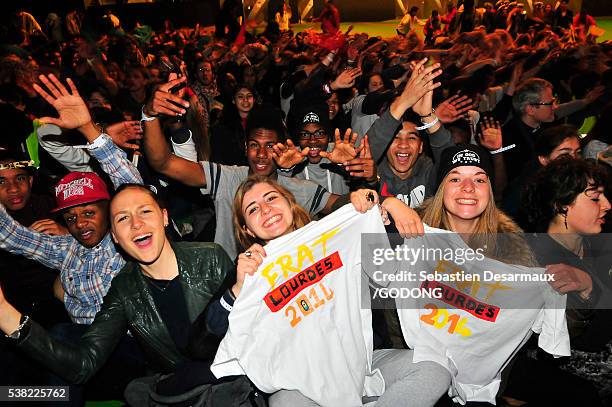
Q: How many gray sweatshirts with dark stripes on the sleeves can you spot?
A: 1